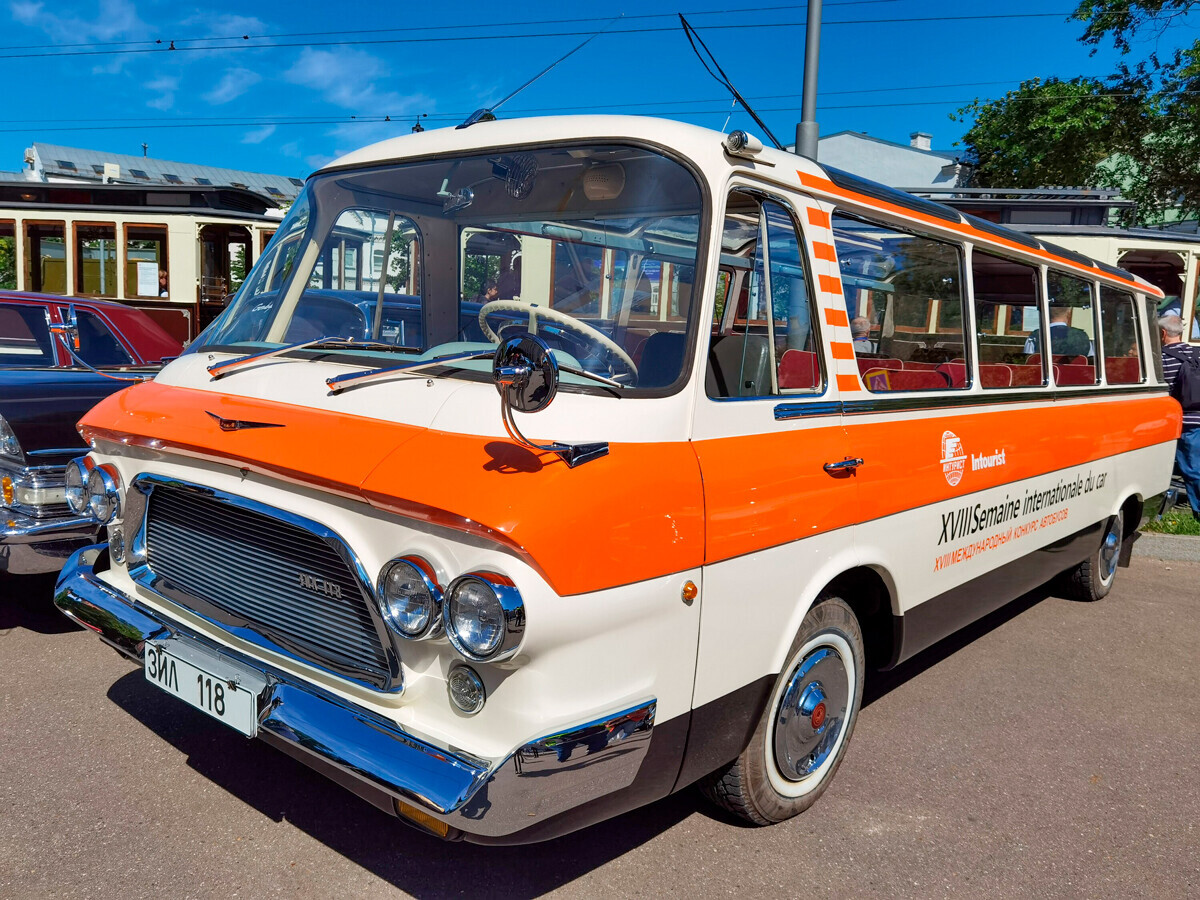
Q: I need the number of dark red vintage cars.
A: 1